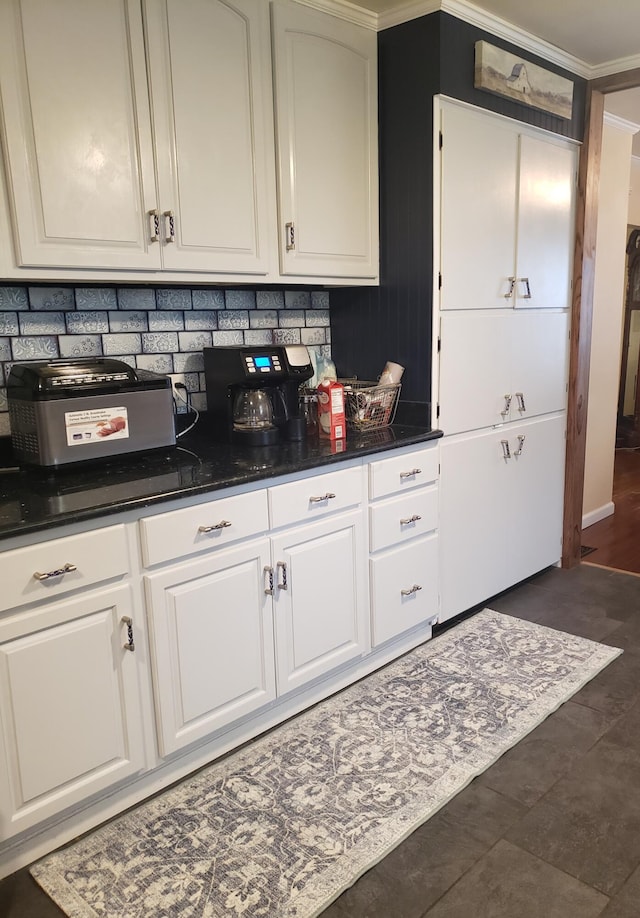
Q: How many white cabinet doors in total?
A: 12